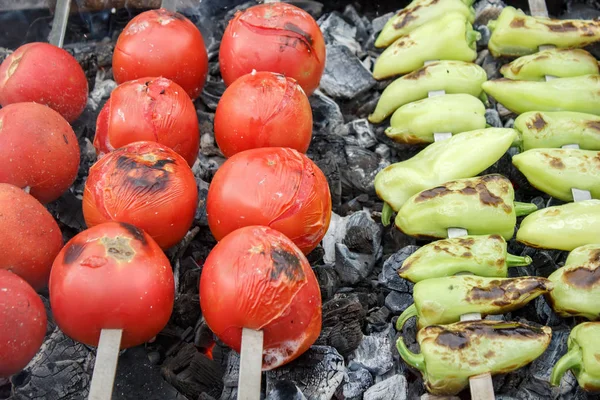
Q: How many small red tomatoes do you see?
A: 12